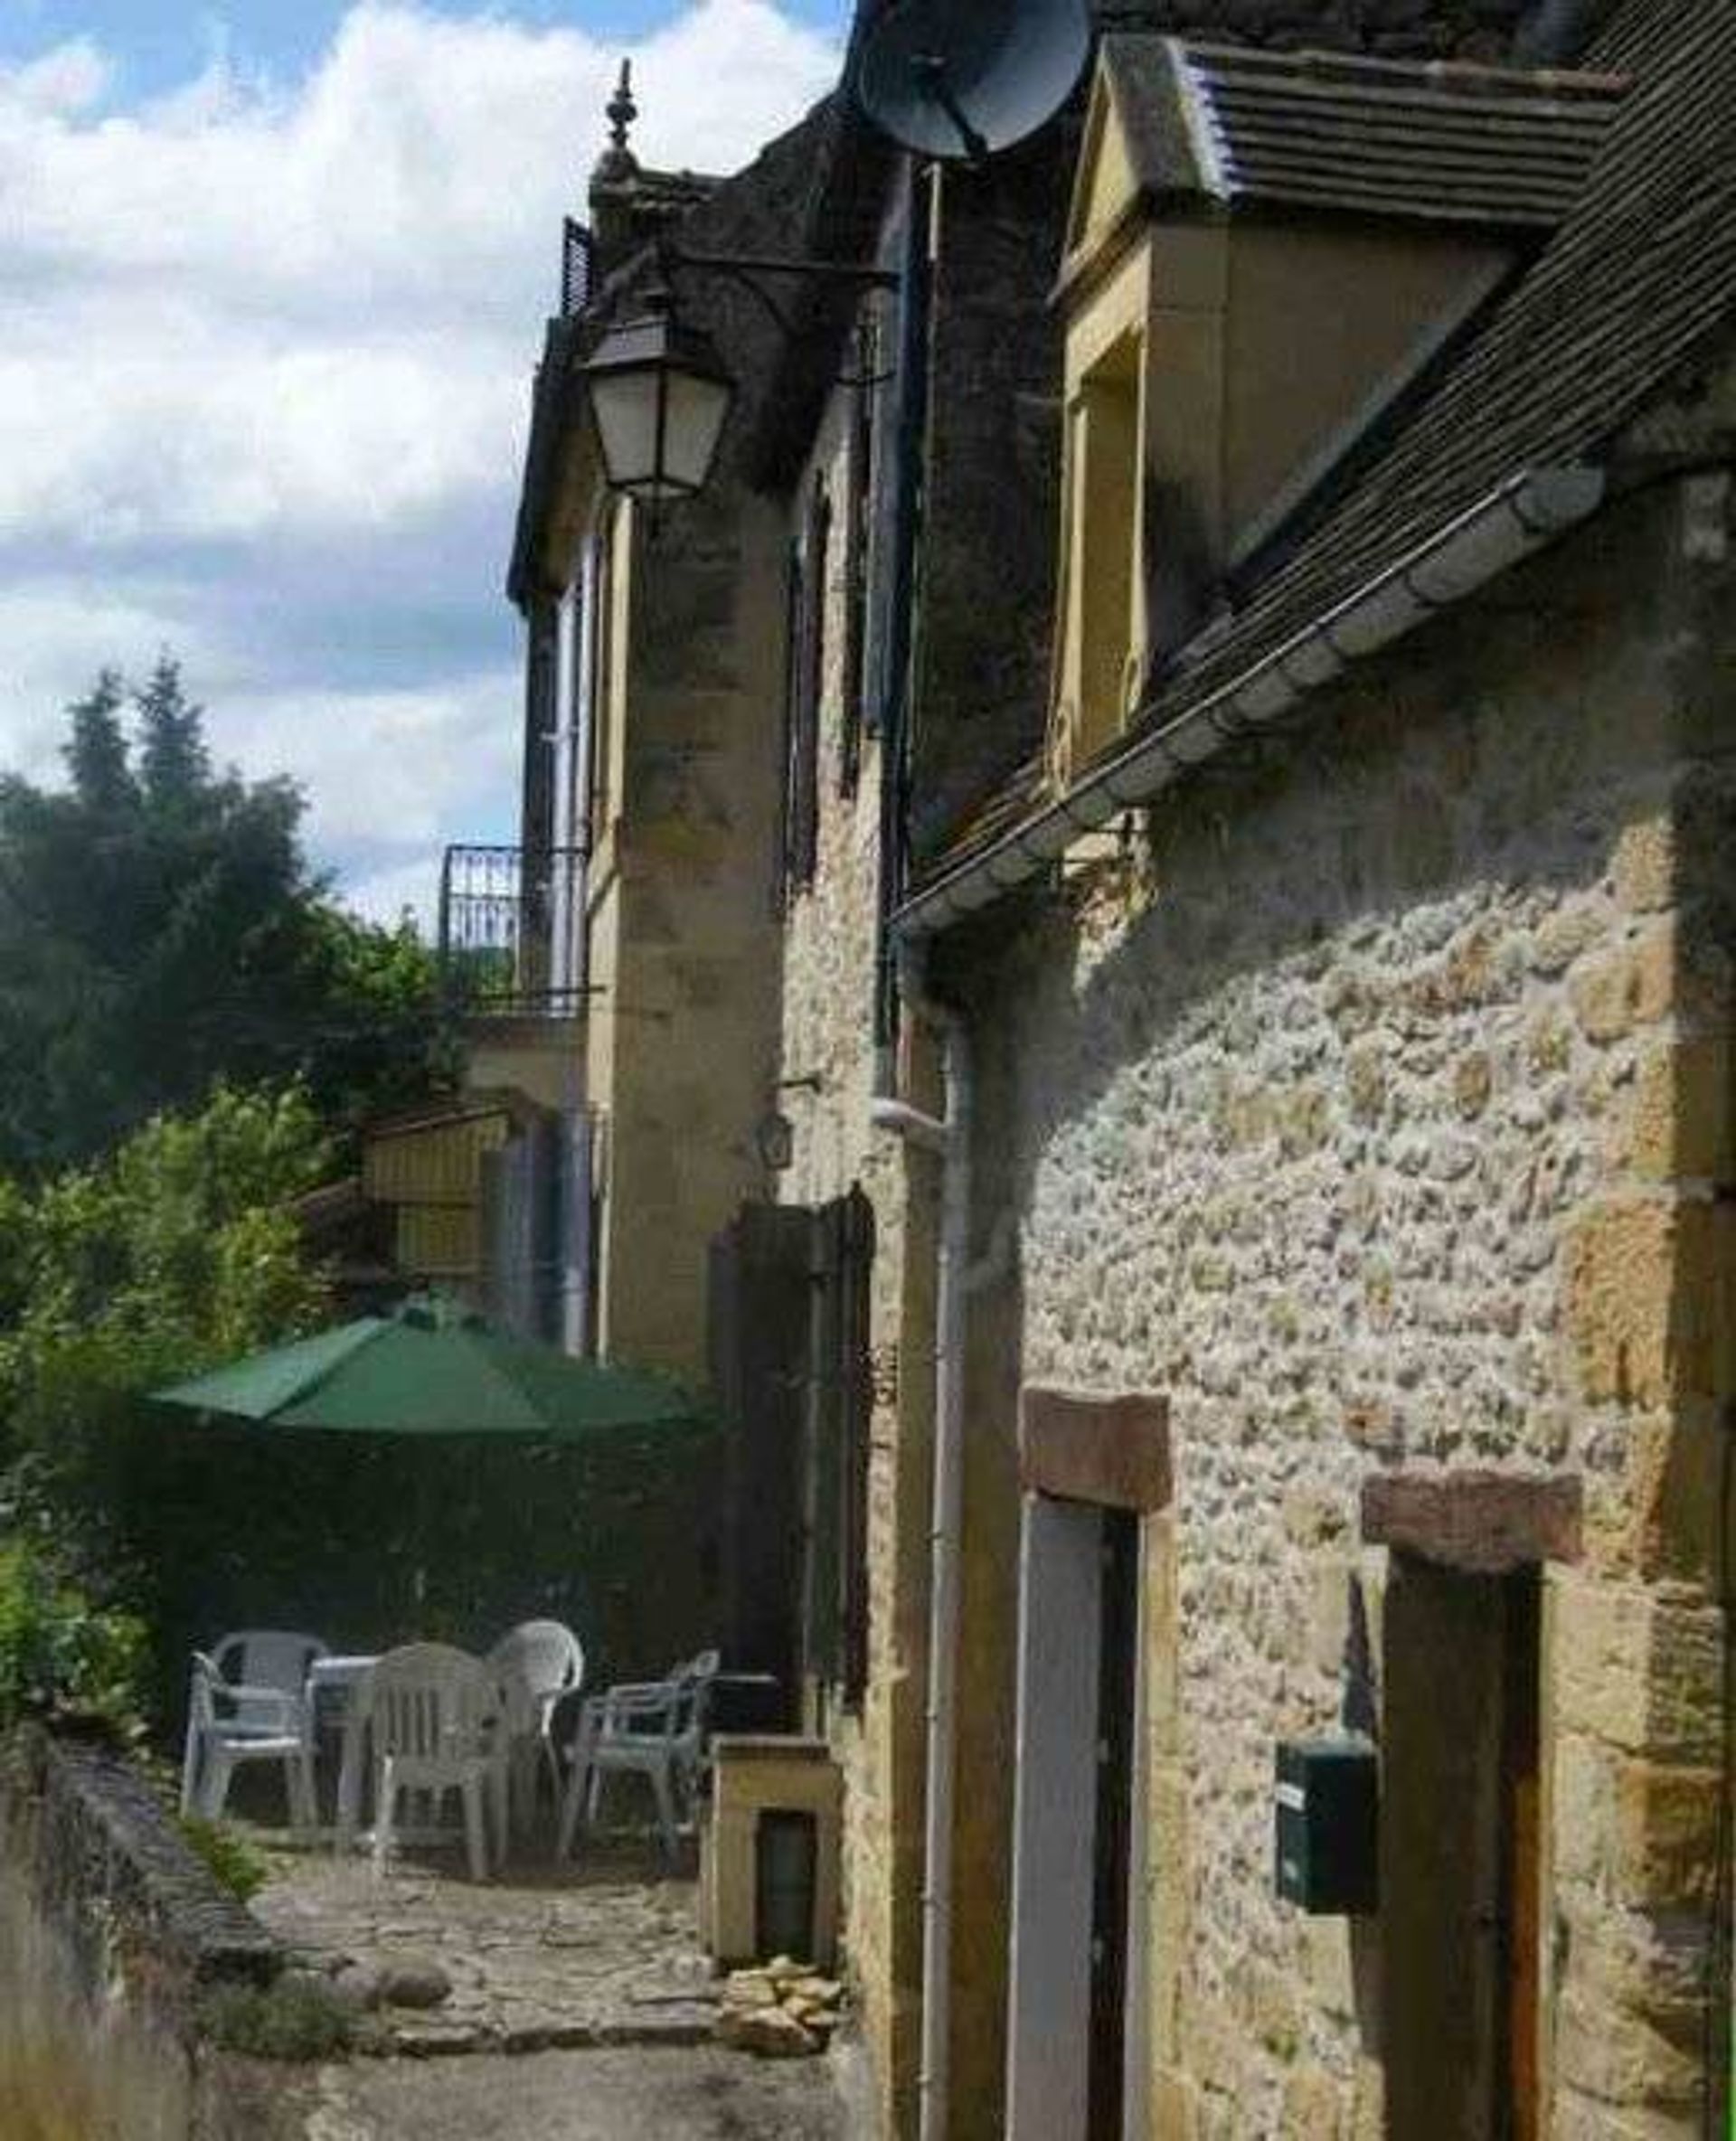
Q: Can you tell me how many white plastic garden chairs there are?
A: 4